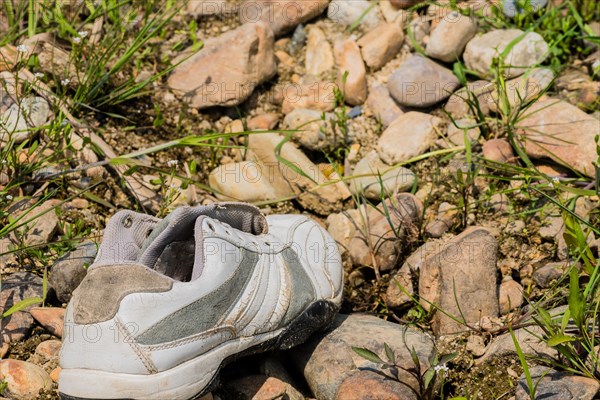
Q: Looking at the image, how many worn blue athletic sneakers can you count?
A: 0